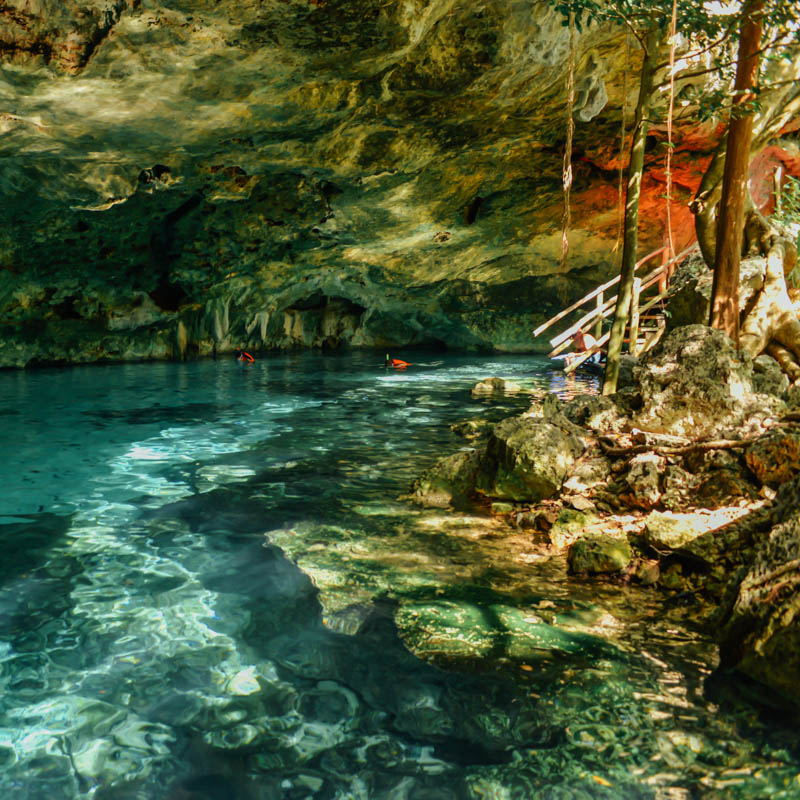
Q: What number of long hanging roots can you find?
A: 3